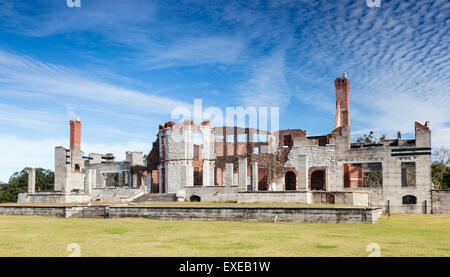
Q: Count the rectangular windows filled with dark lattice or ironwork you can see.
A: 2